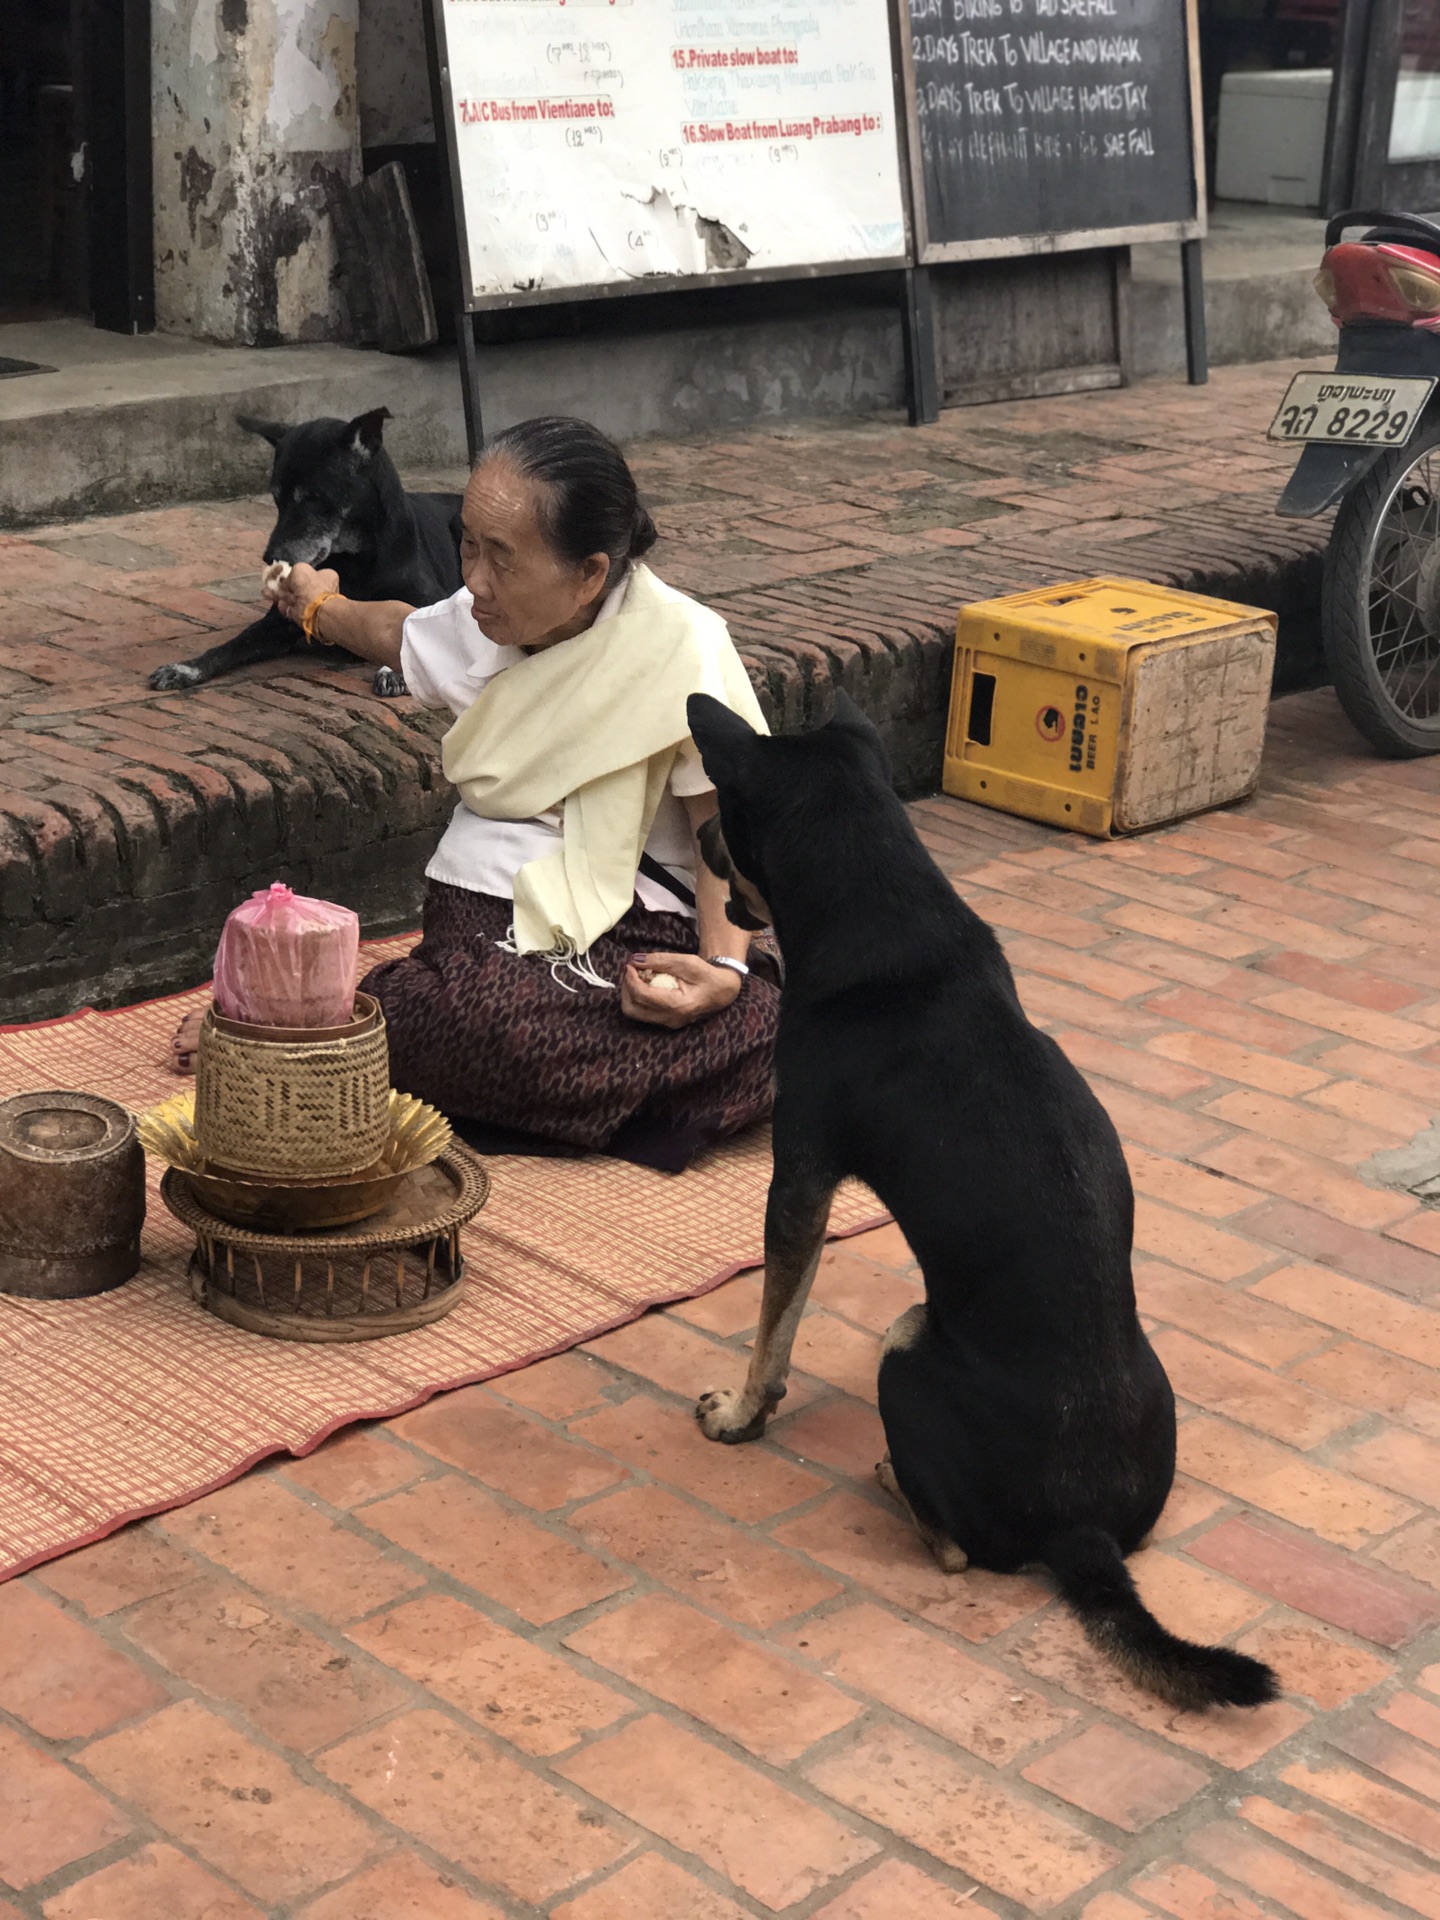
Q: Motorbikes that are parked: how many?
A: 1